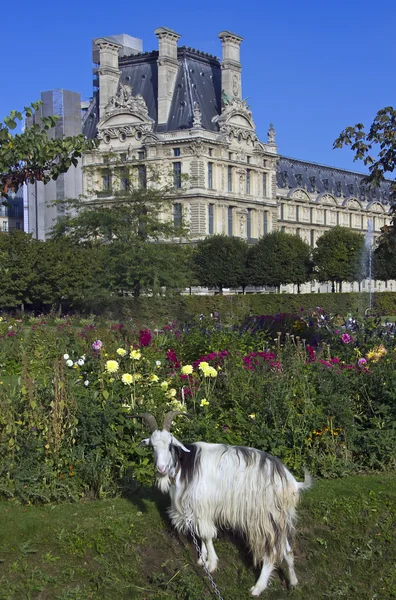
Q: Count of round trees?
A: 3